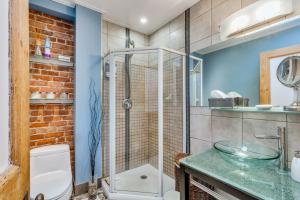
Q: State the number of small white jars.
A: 3